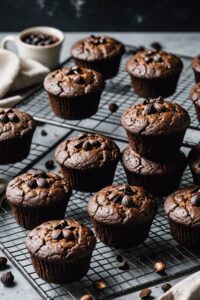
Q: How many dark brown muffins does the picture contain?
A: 14